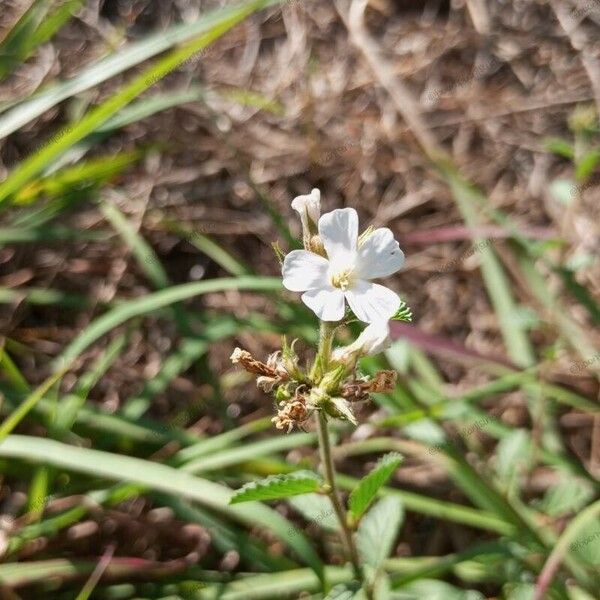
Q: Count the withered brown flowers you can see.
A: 3